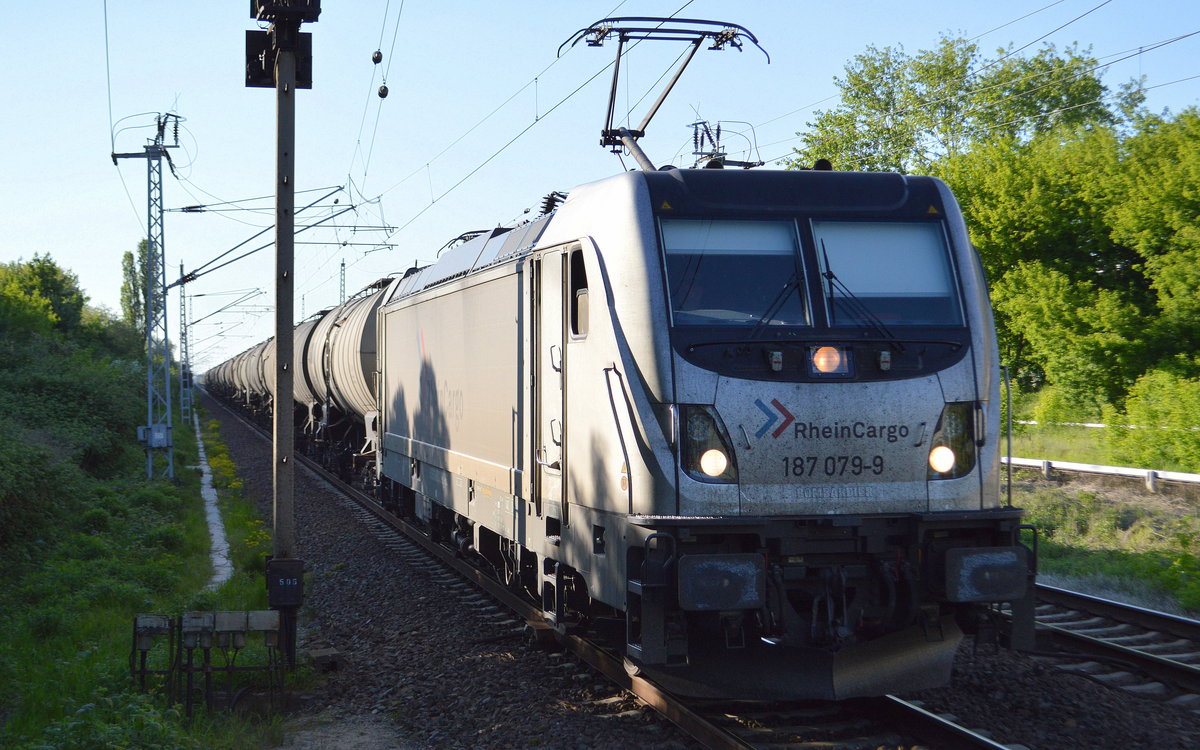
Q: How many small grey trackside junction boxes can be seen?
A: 4